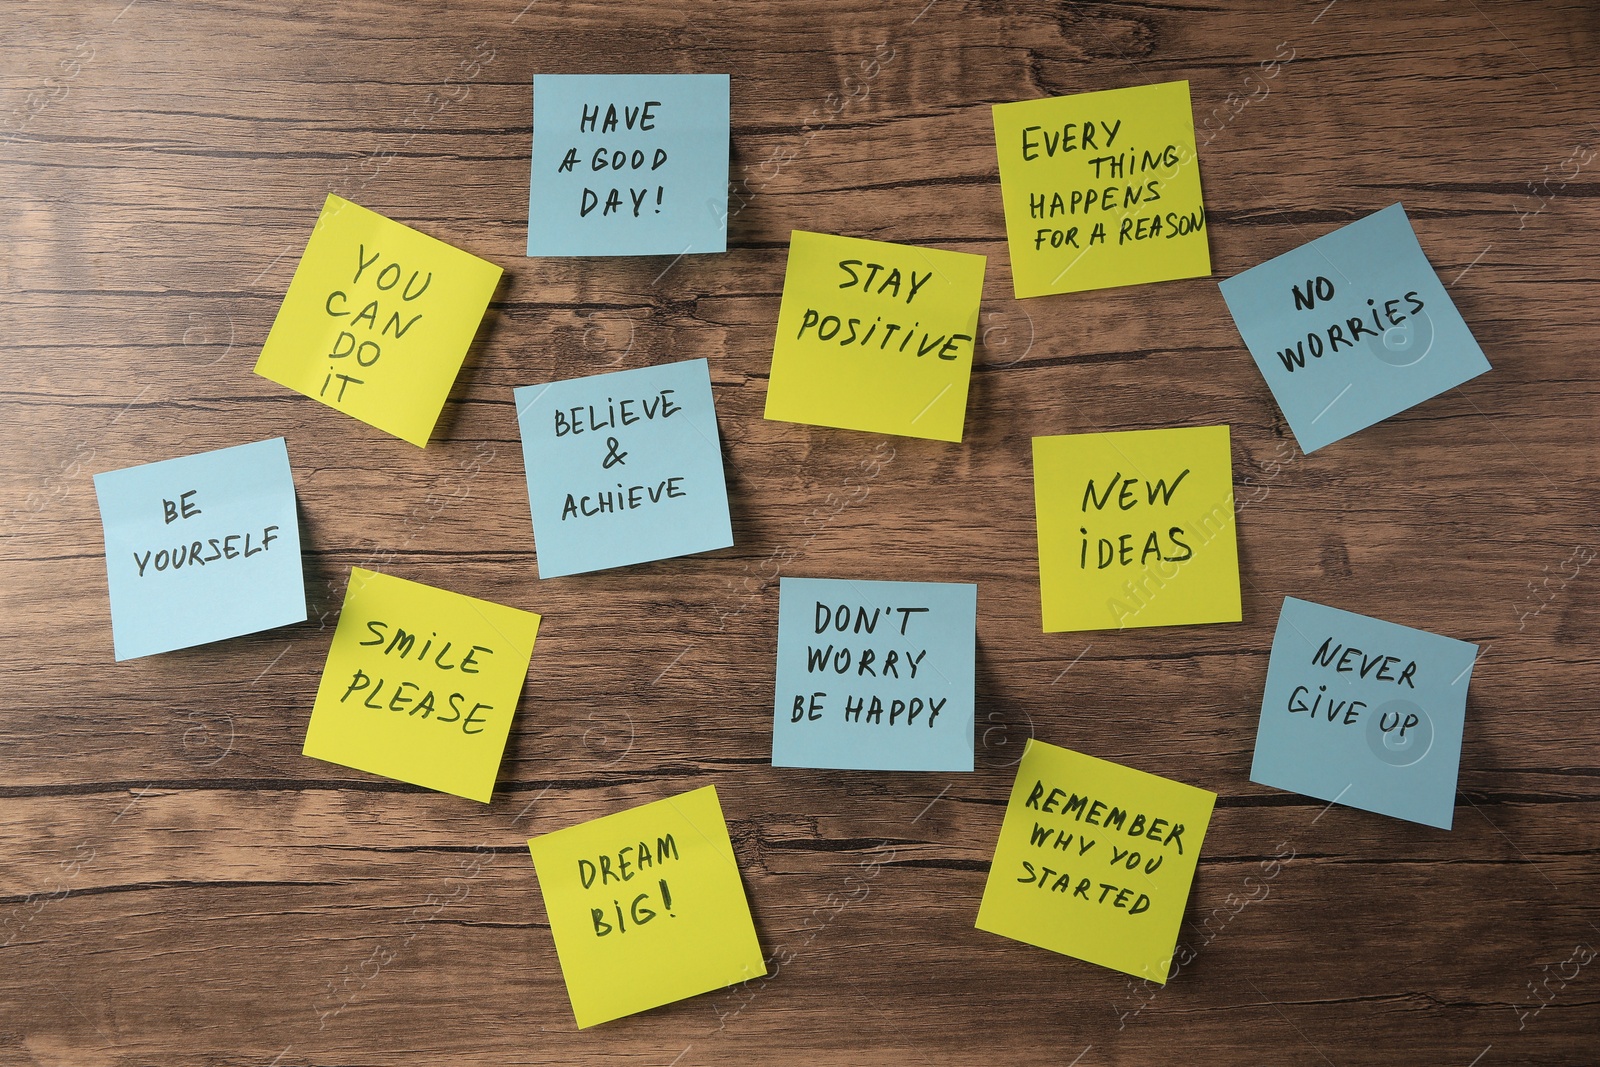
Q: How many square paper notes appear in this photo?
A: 13